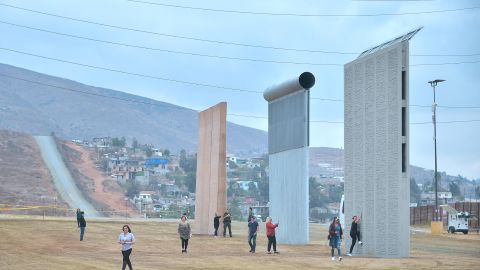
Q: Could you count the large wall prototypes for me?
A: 3